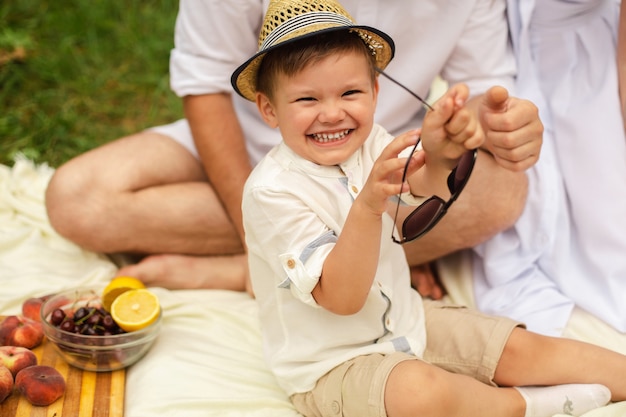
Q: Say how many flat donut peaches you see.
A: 5